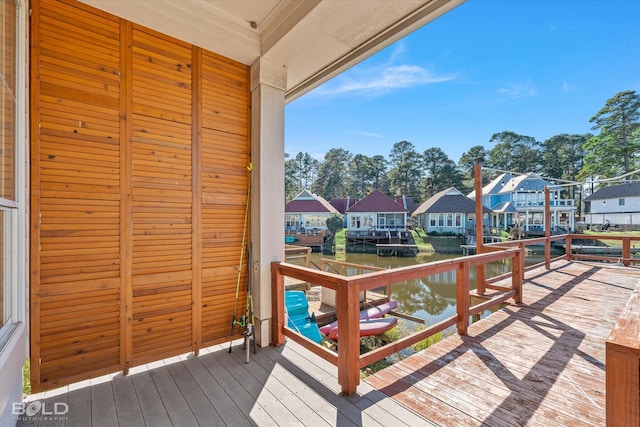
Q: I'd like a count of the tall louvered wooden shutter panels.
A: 3